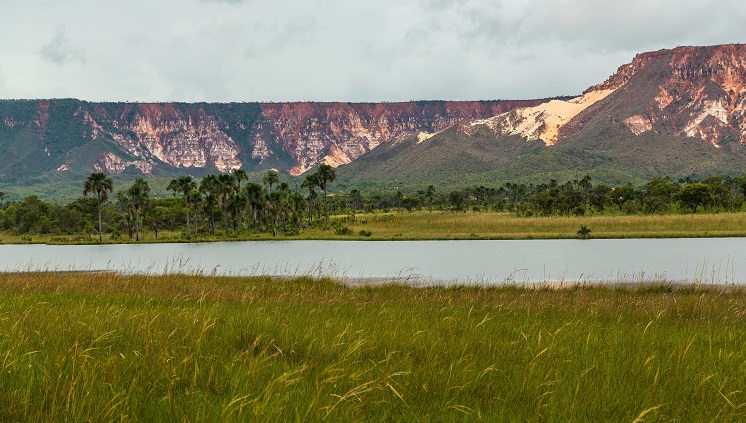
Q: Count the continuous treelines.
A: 1